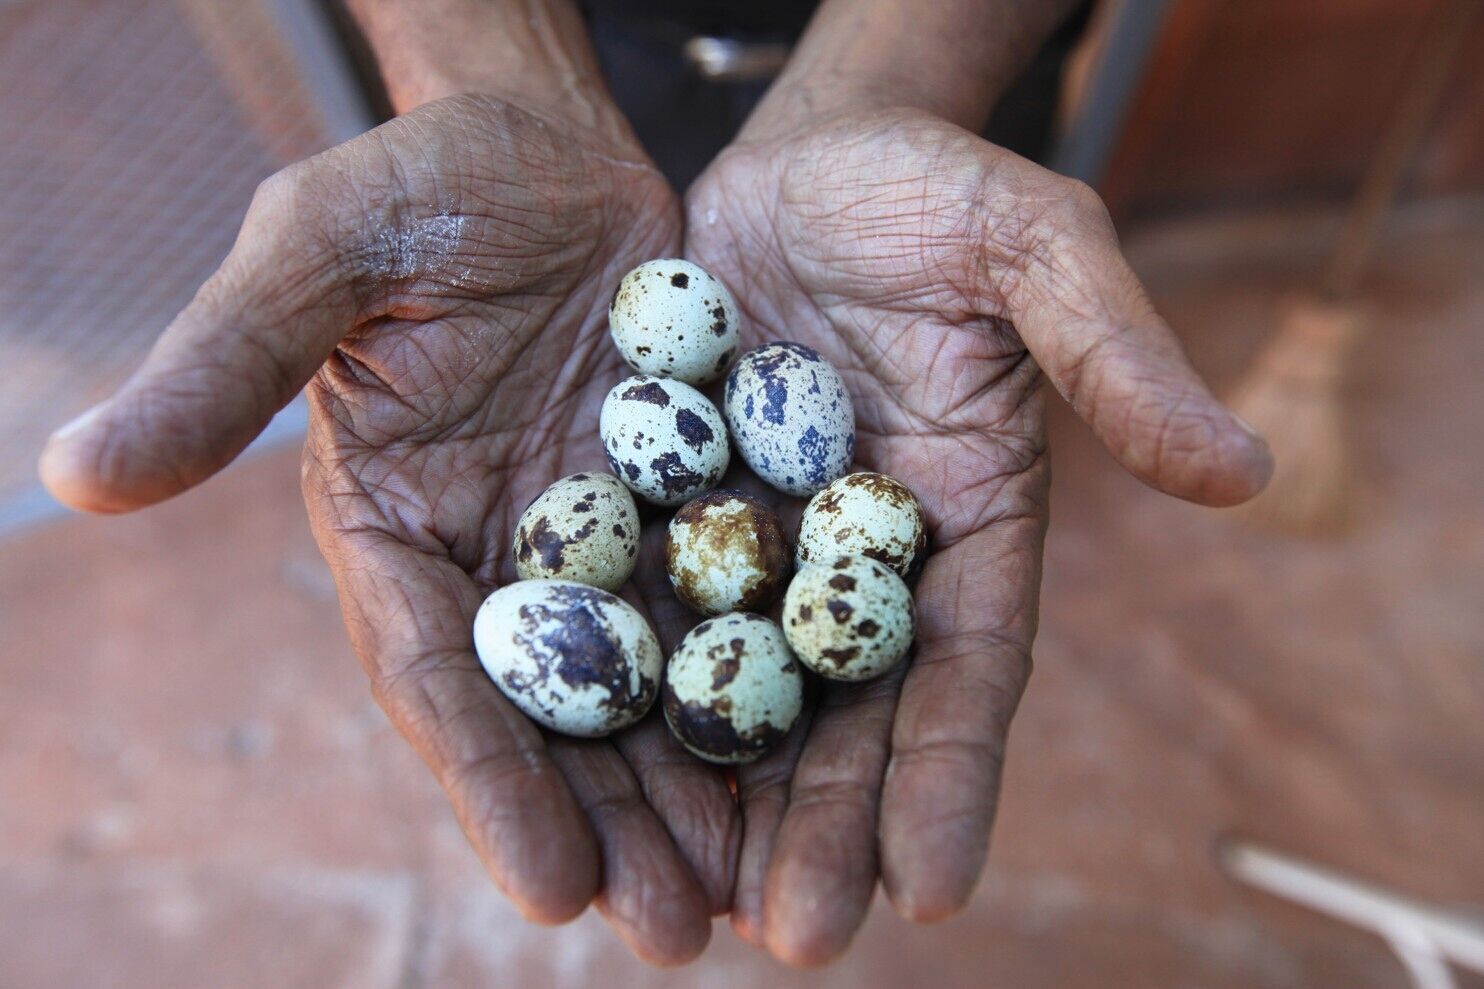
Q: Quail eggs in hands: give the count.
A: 9